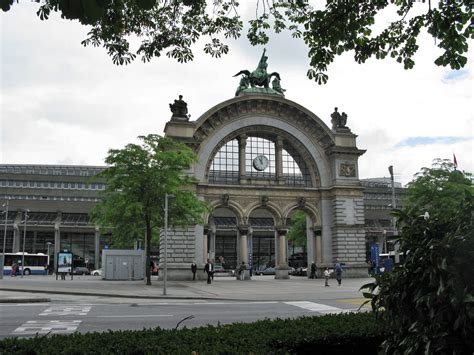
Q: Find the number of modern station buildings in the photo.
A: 1